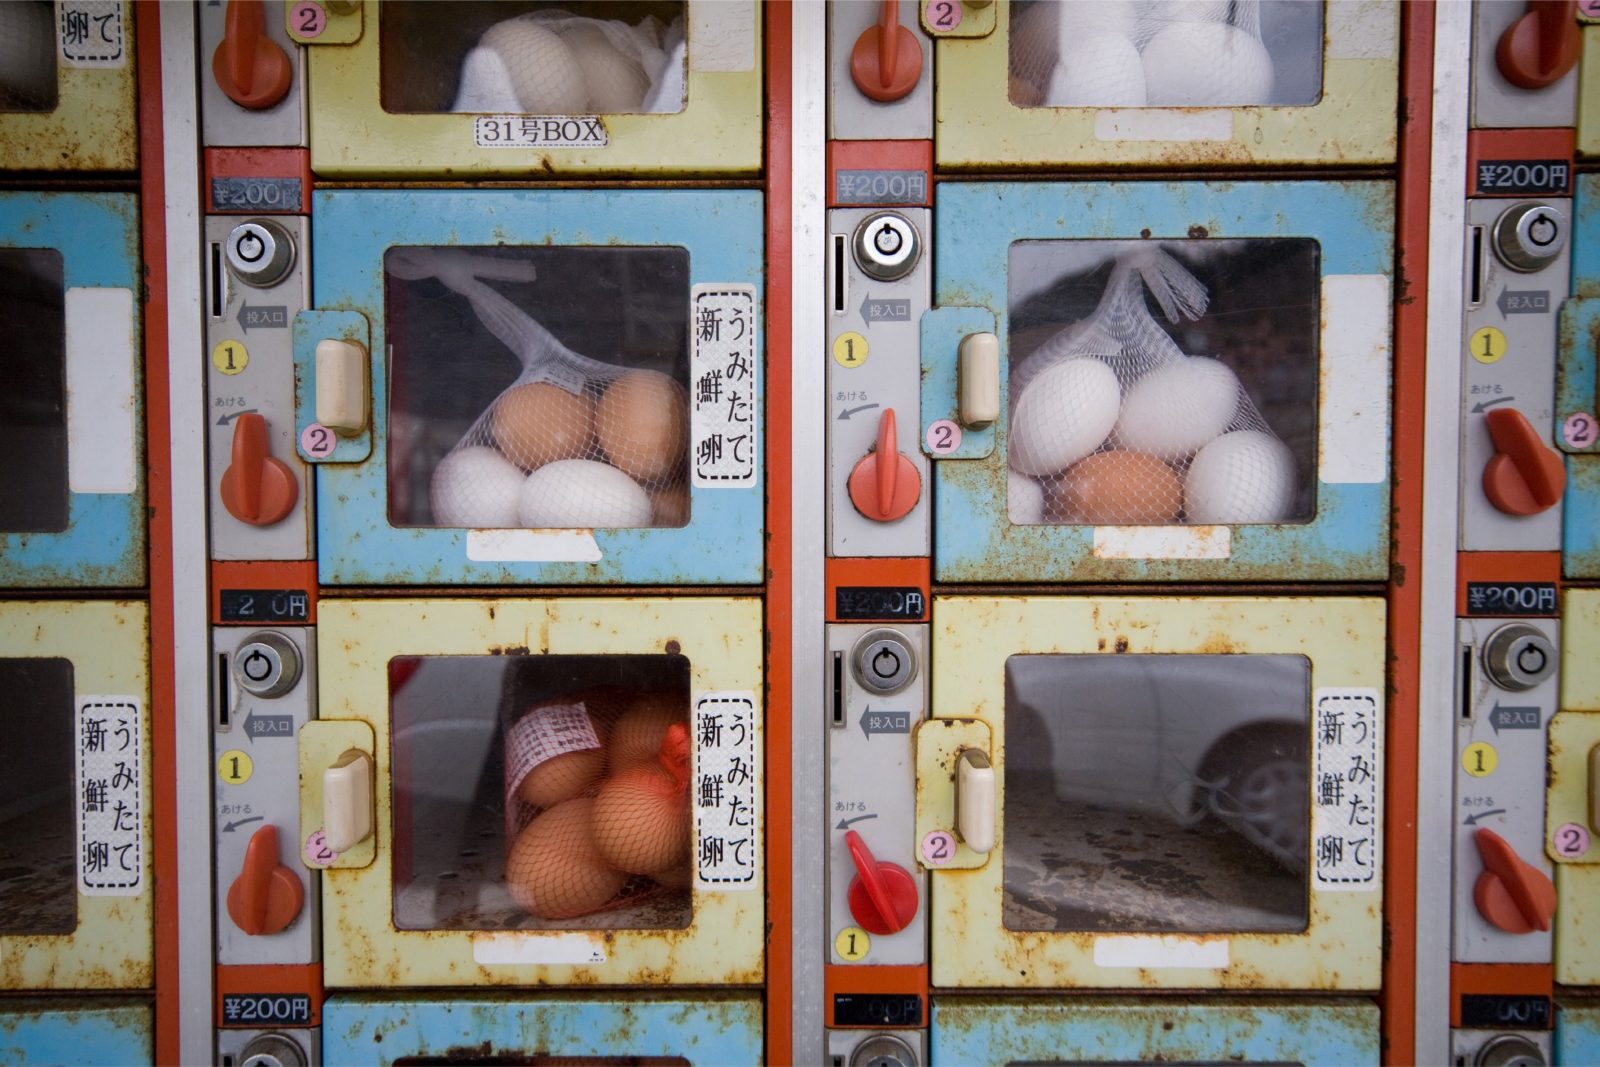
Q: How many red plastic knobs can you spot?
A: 9